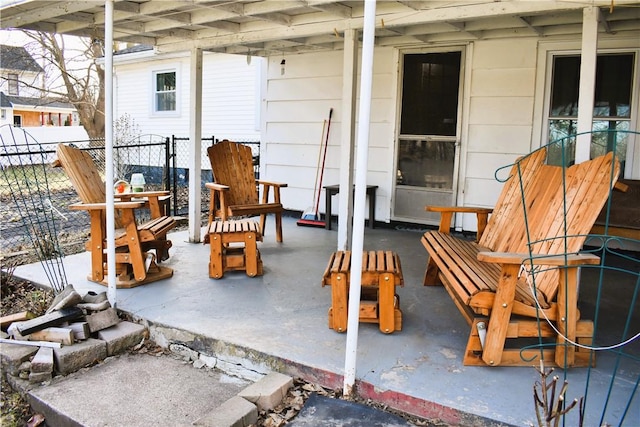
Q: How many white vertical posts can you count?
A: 5